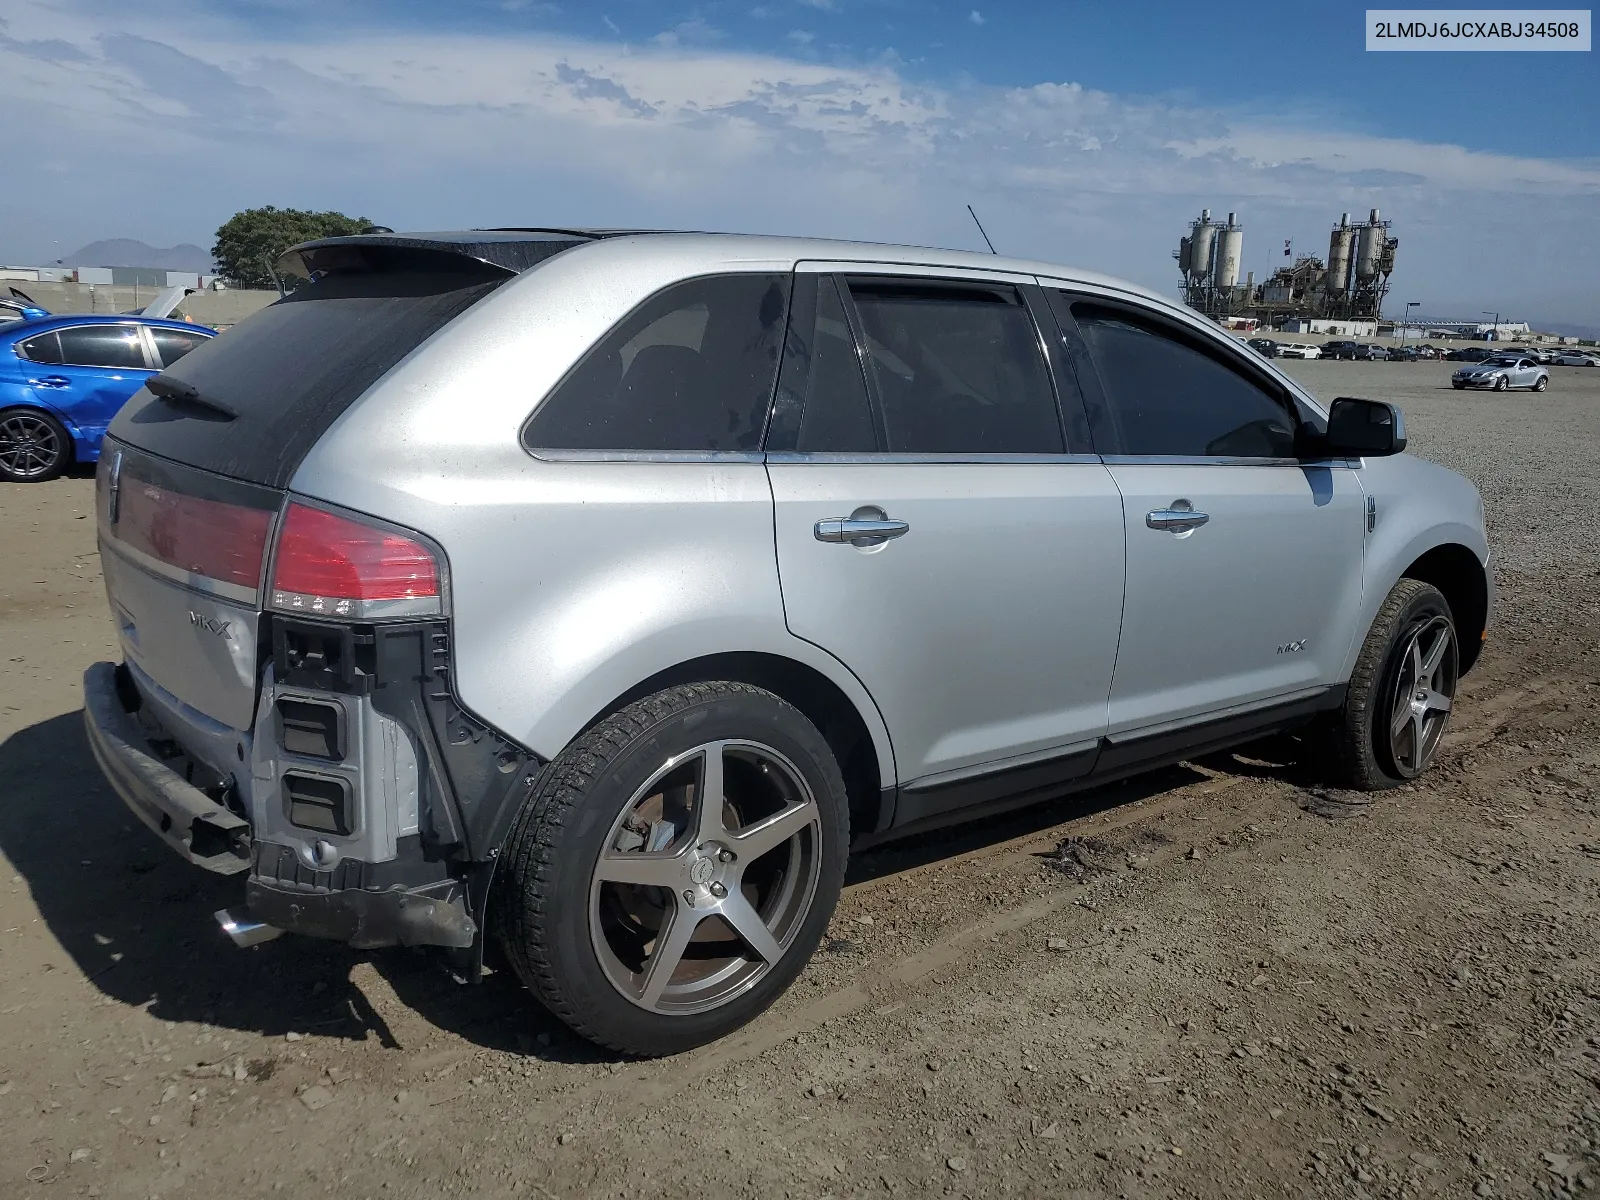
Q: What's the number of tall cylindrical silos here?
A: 4